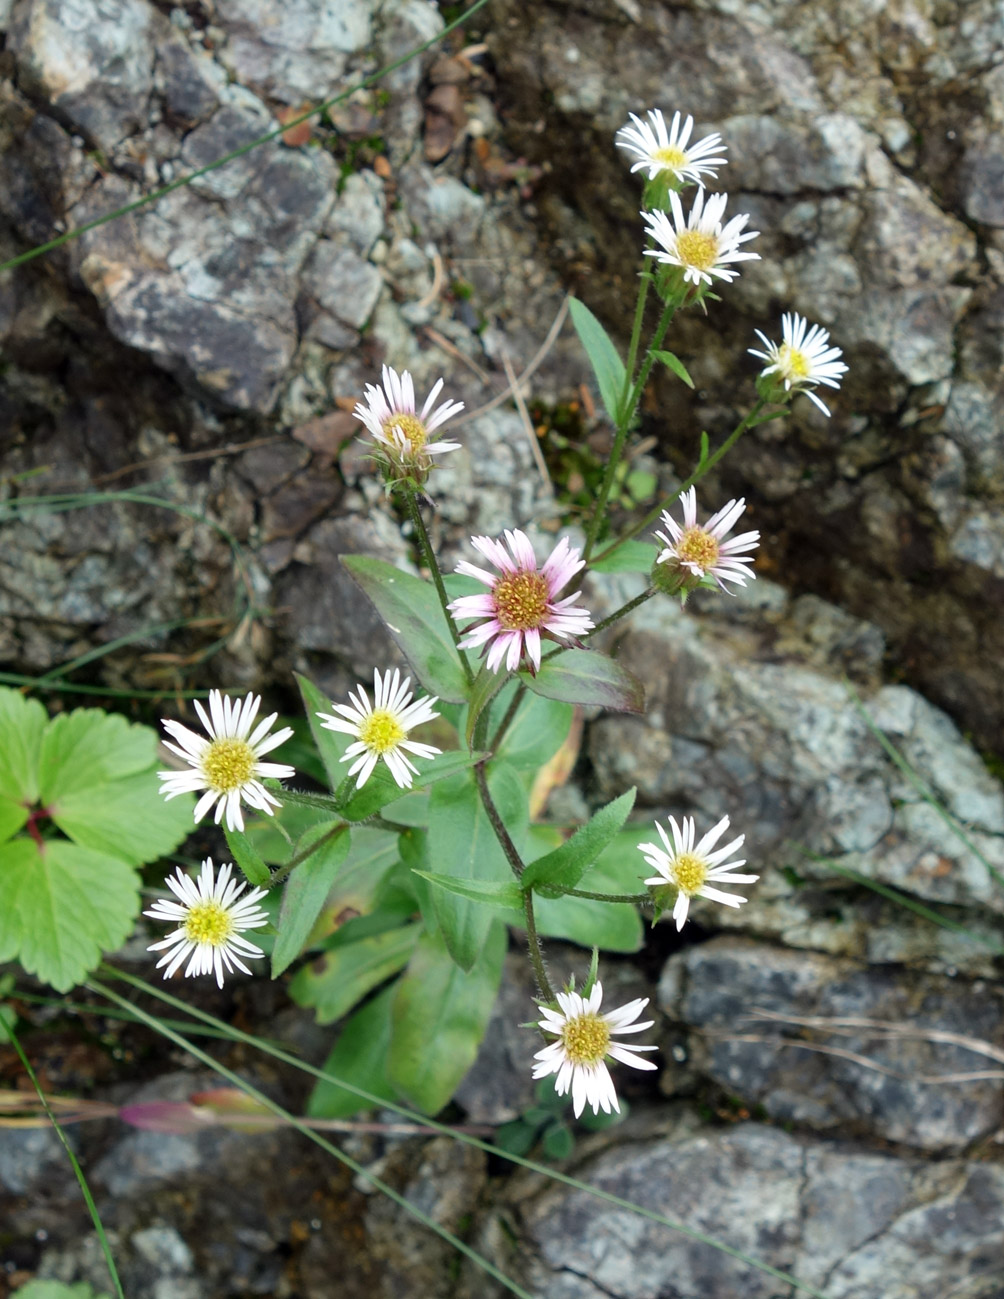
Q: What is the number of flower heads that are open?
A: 11